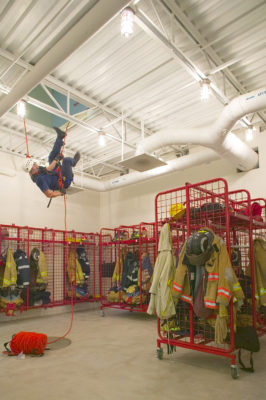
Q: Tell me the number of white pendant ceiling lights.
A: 5